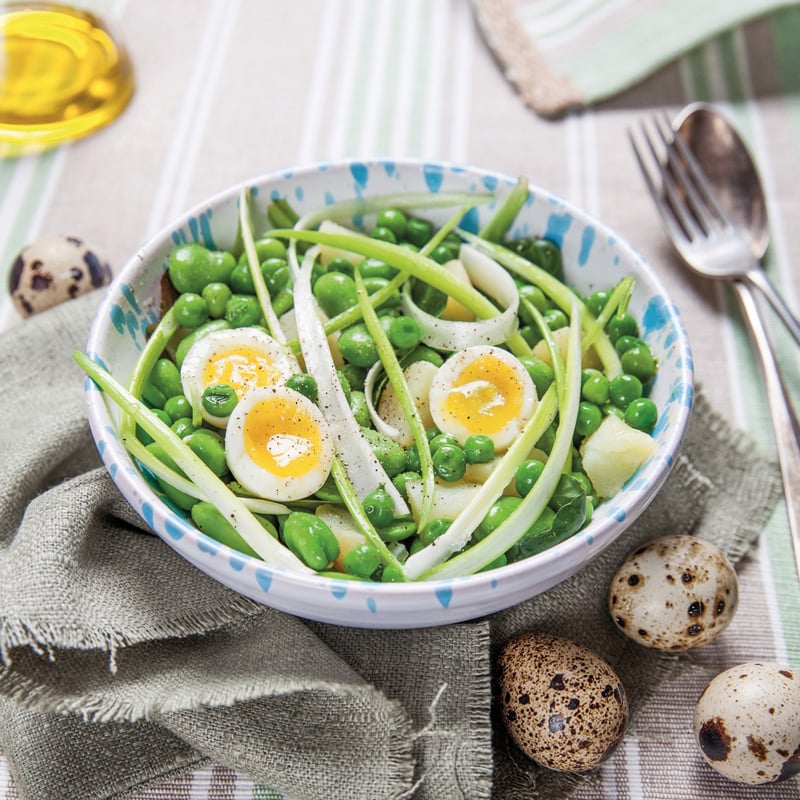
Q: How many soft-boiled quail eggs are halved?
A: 3